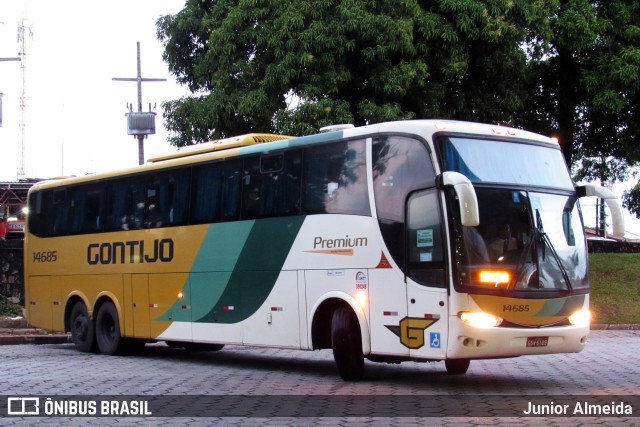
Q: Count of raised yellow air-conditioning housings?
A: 1